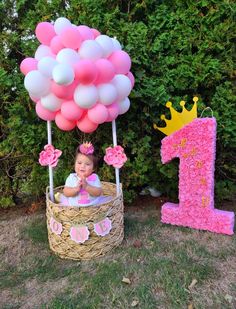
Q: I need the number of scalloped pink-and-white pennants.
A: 3